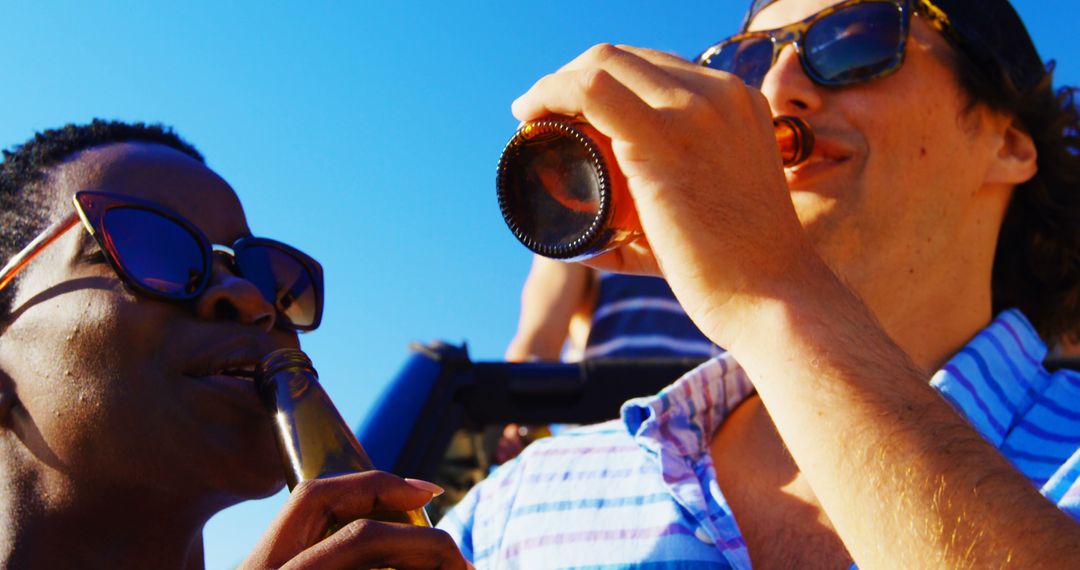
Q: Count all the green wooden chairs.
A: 0